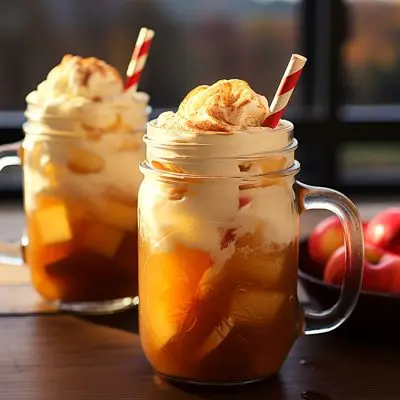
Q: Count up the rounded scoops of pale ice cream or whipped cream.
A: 2